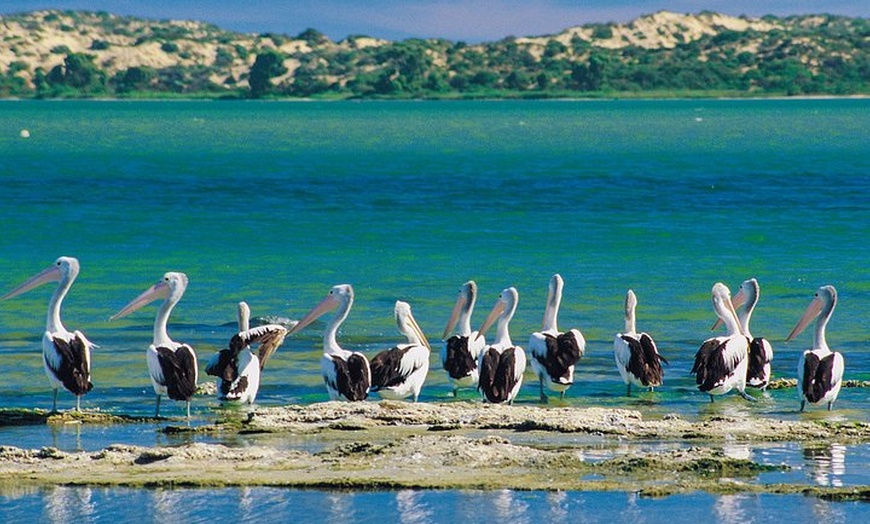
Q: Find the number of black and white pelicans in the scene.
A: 12